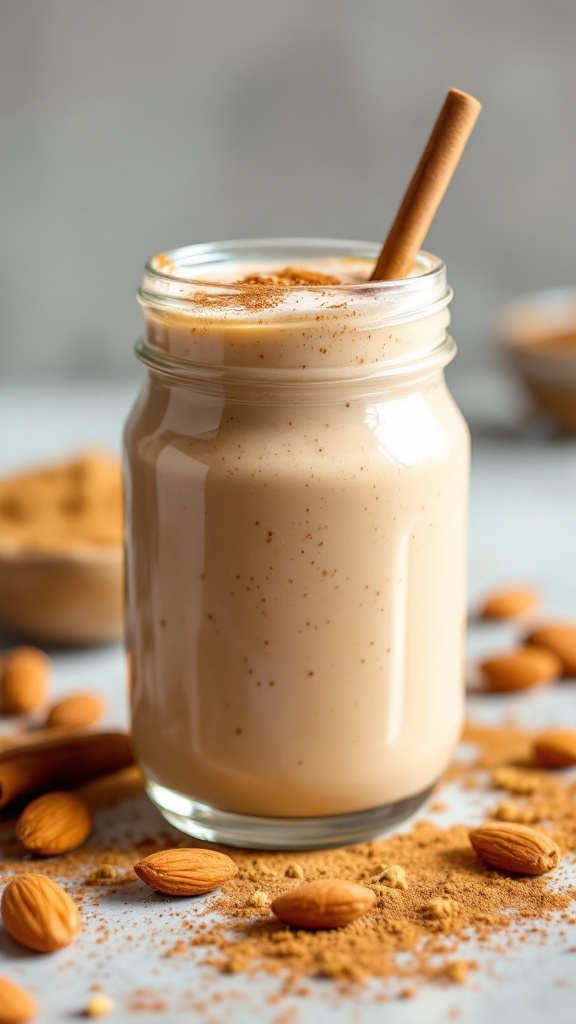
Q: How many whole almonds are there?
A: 12